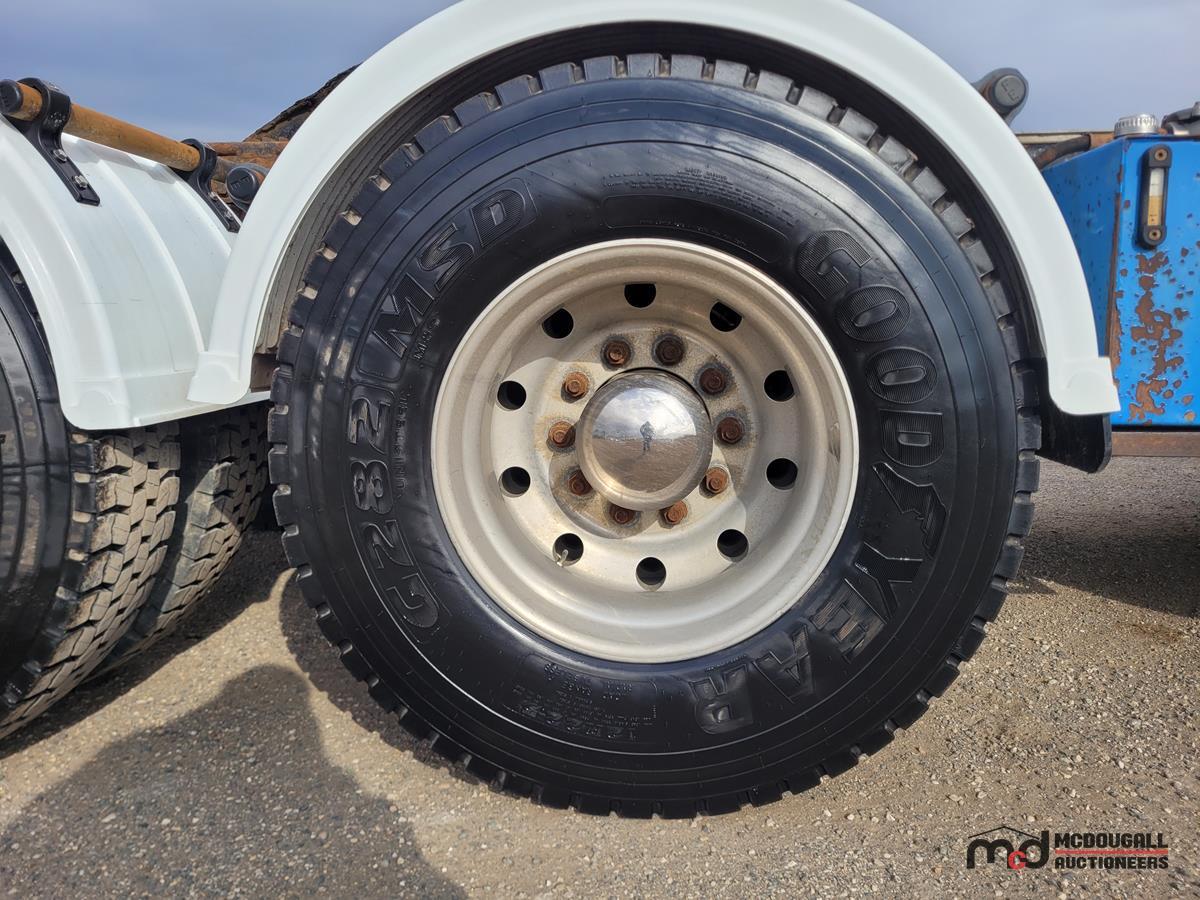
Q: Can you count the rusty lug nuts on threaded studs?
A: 10